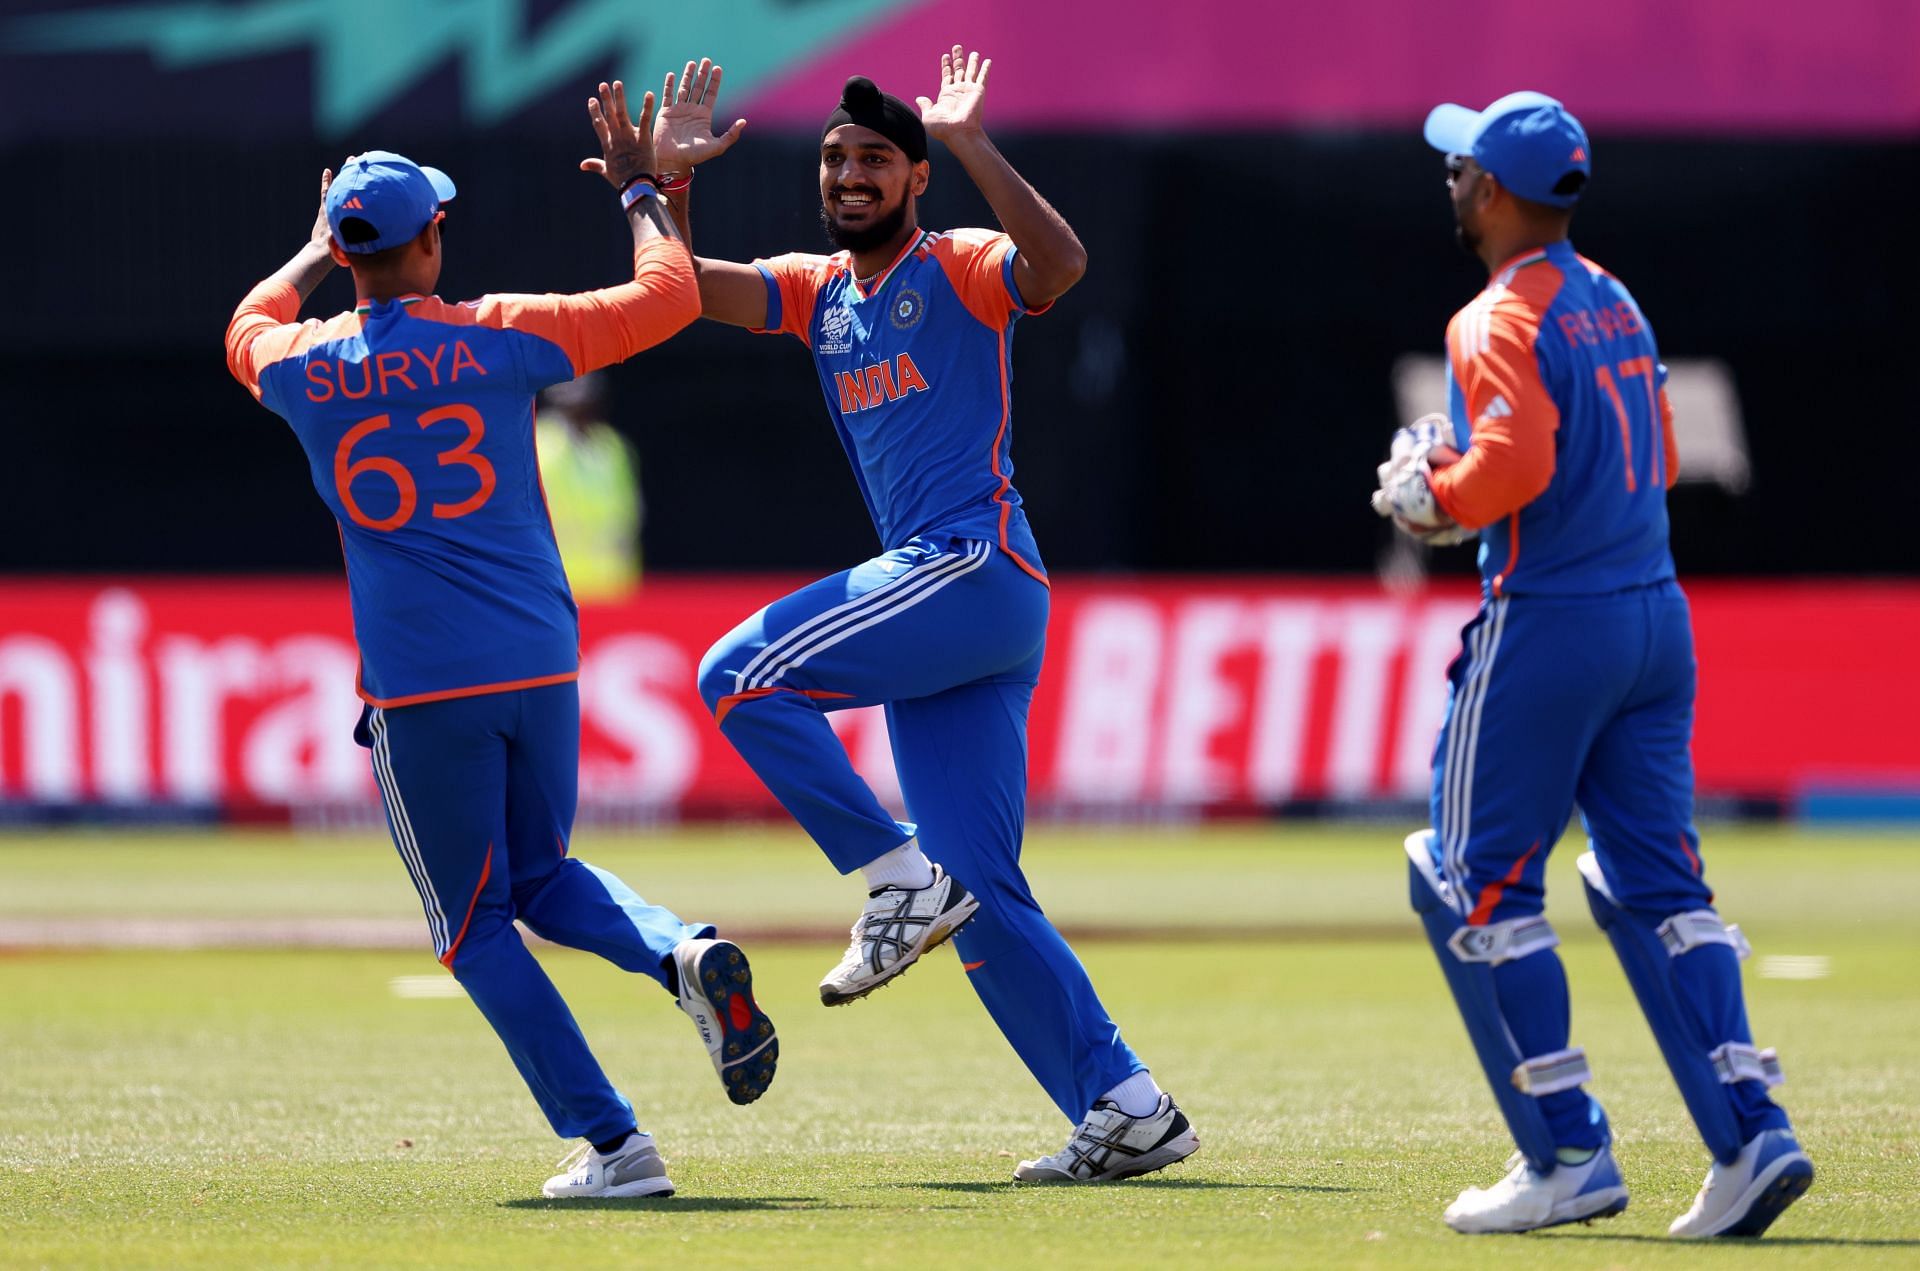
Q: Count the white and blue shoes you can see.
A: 2